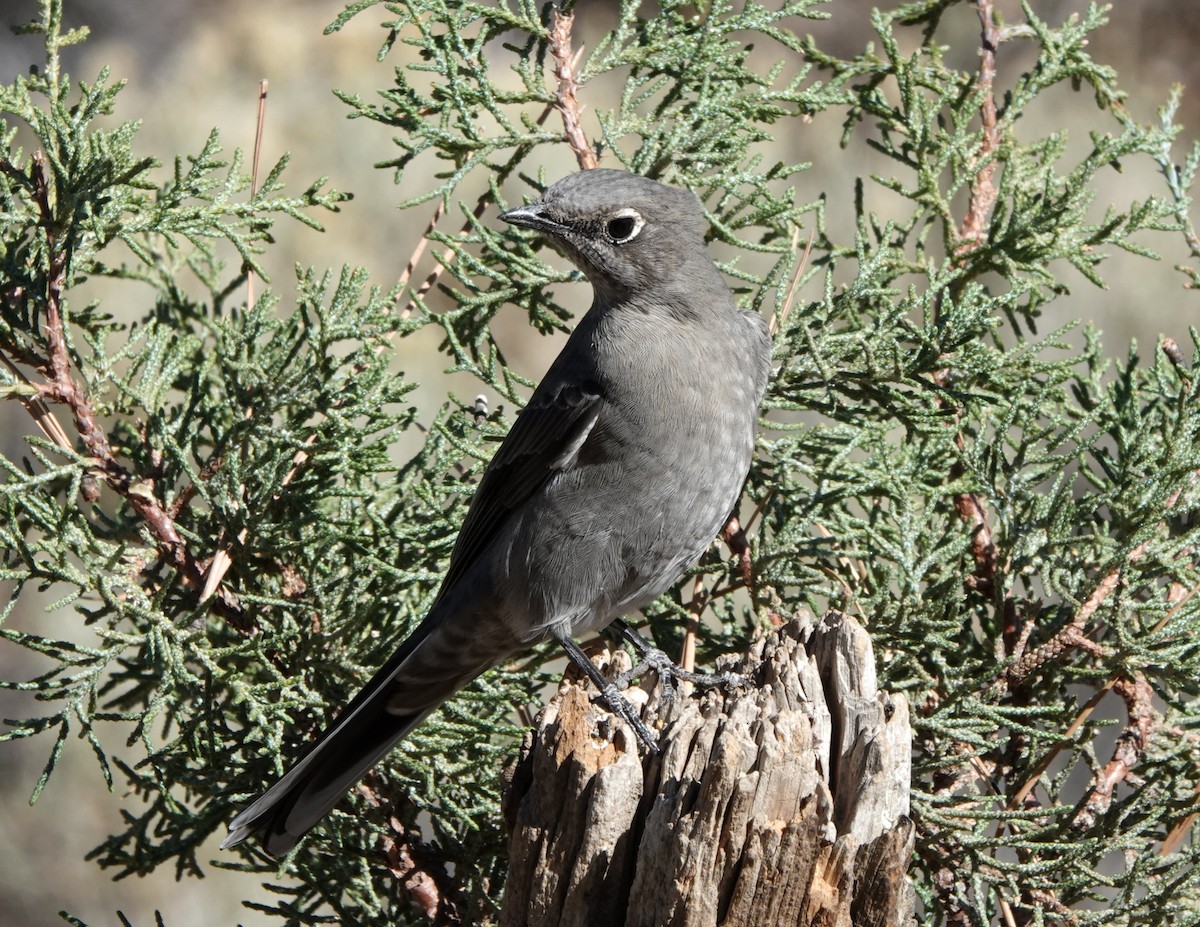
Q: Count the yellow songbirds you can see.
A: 0